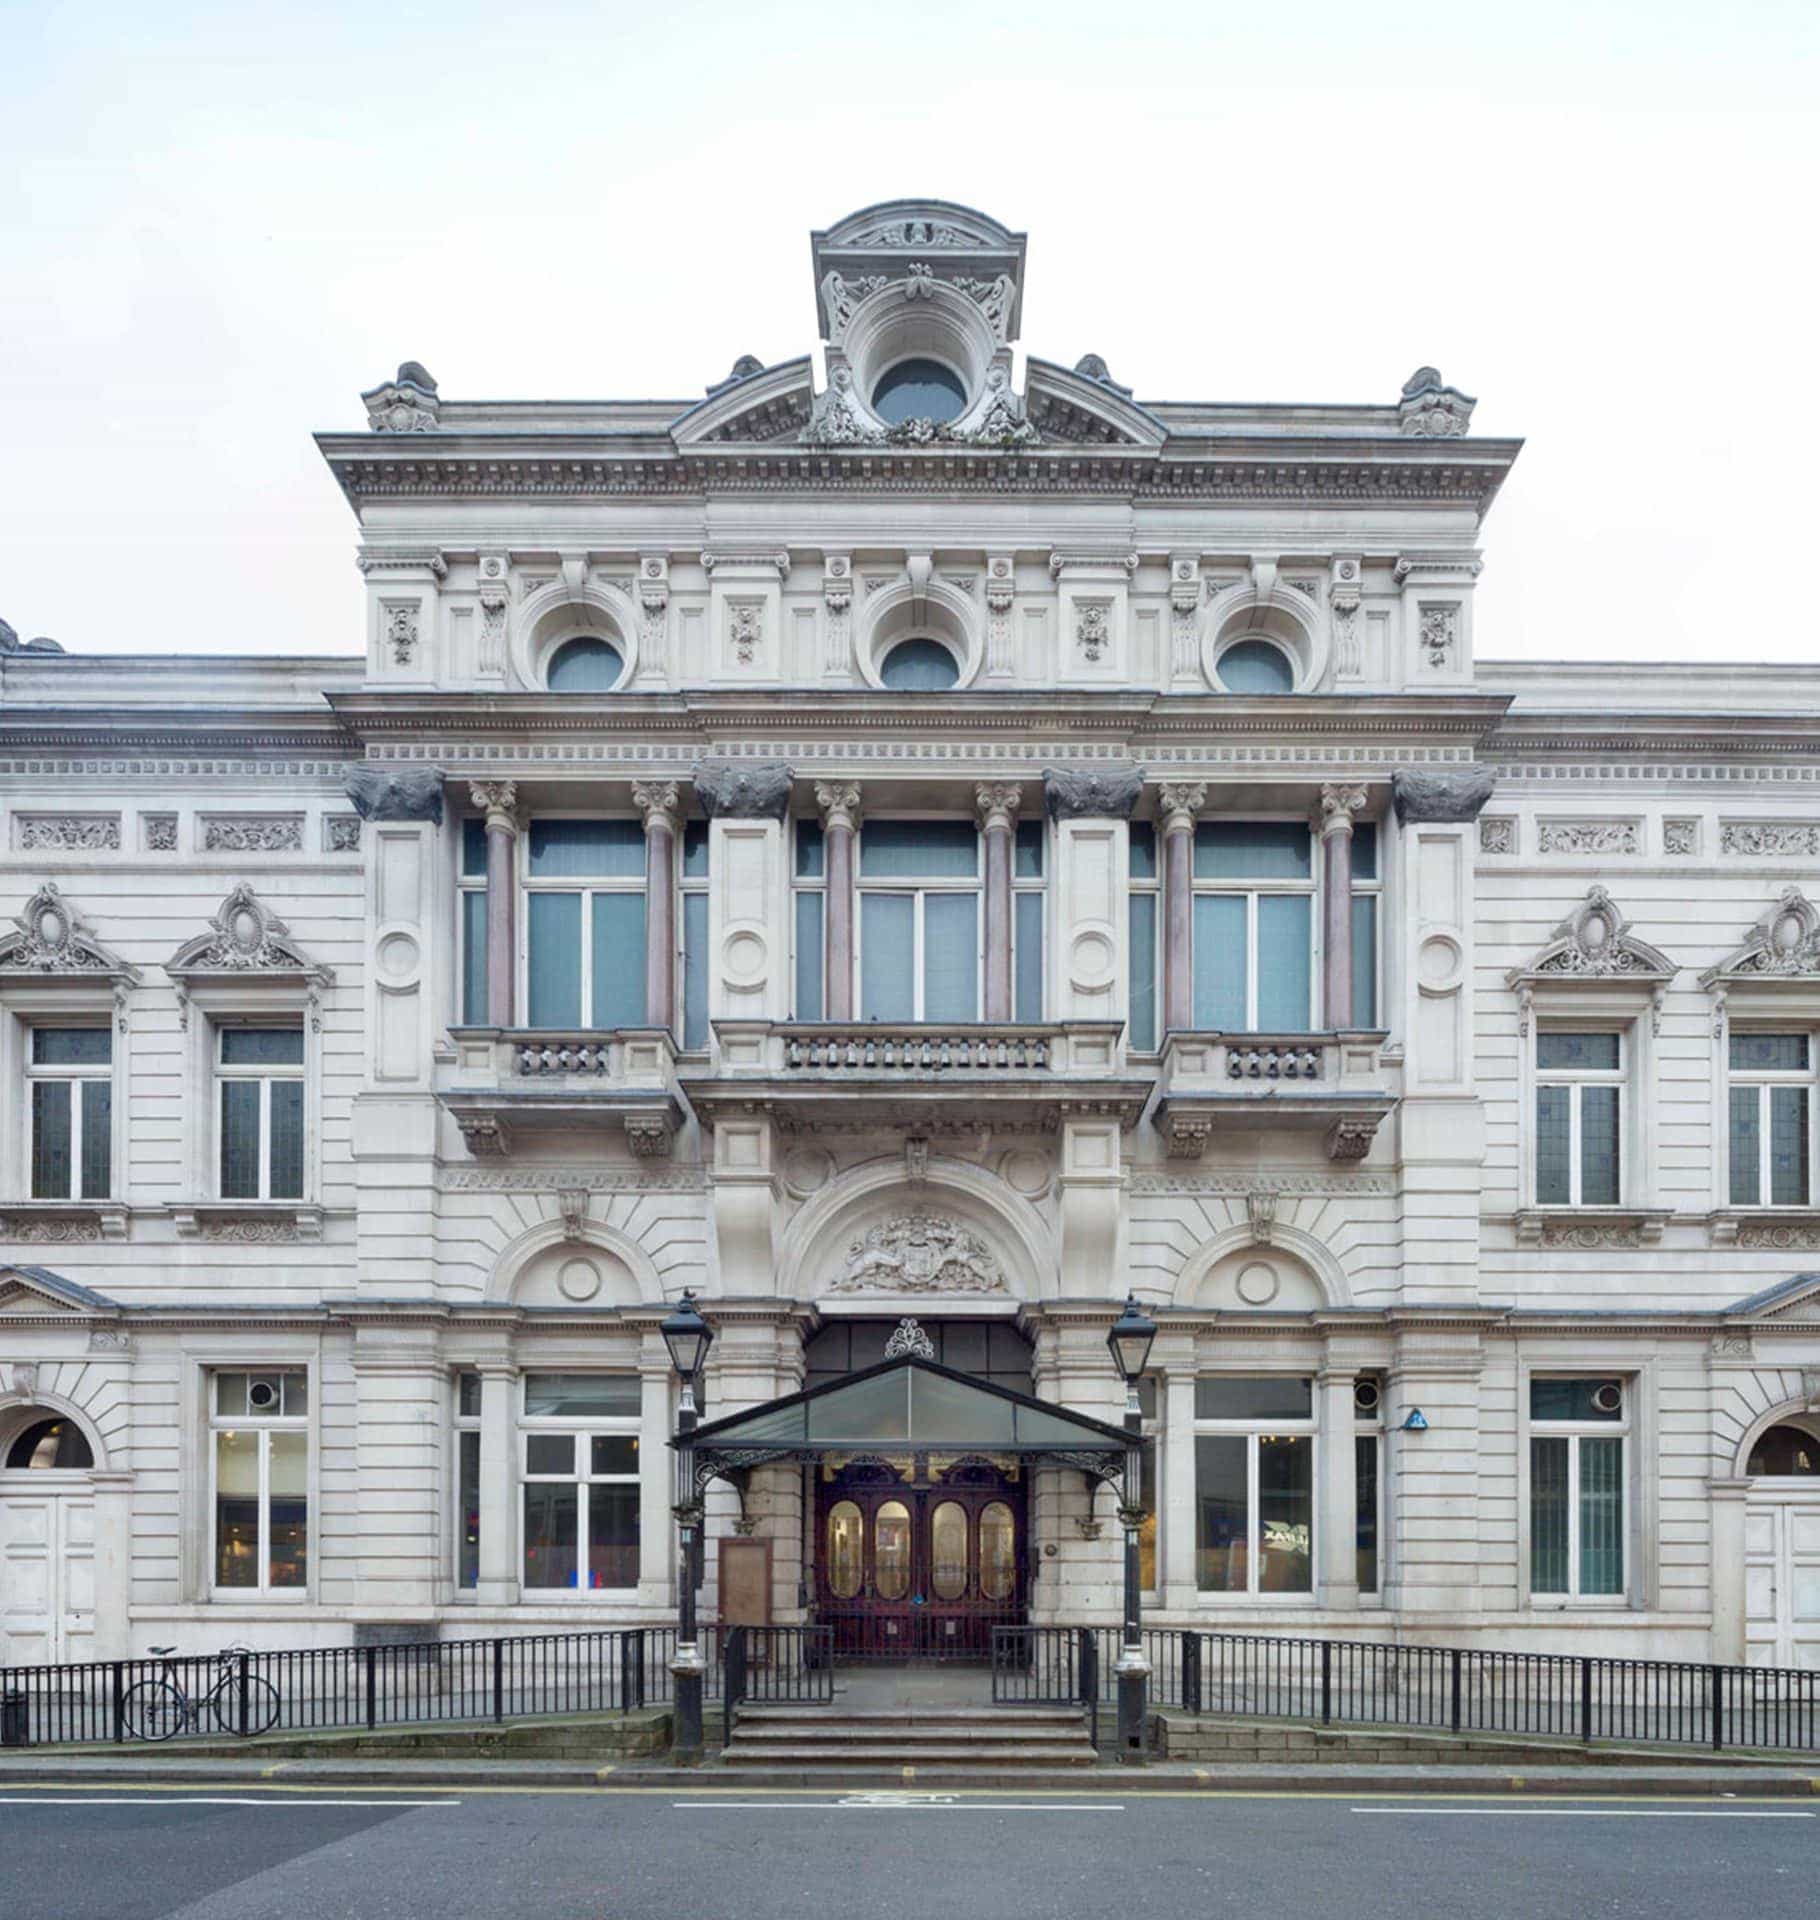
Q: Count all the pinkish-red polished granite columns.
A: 6